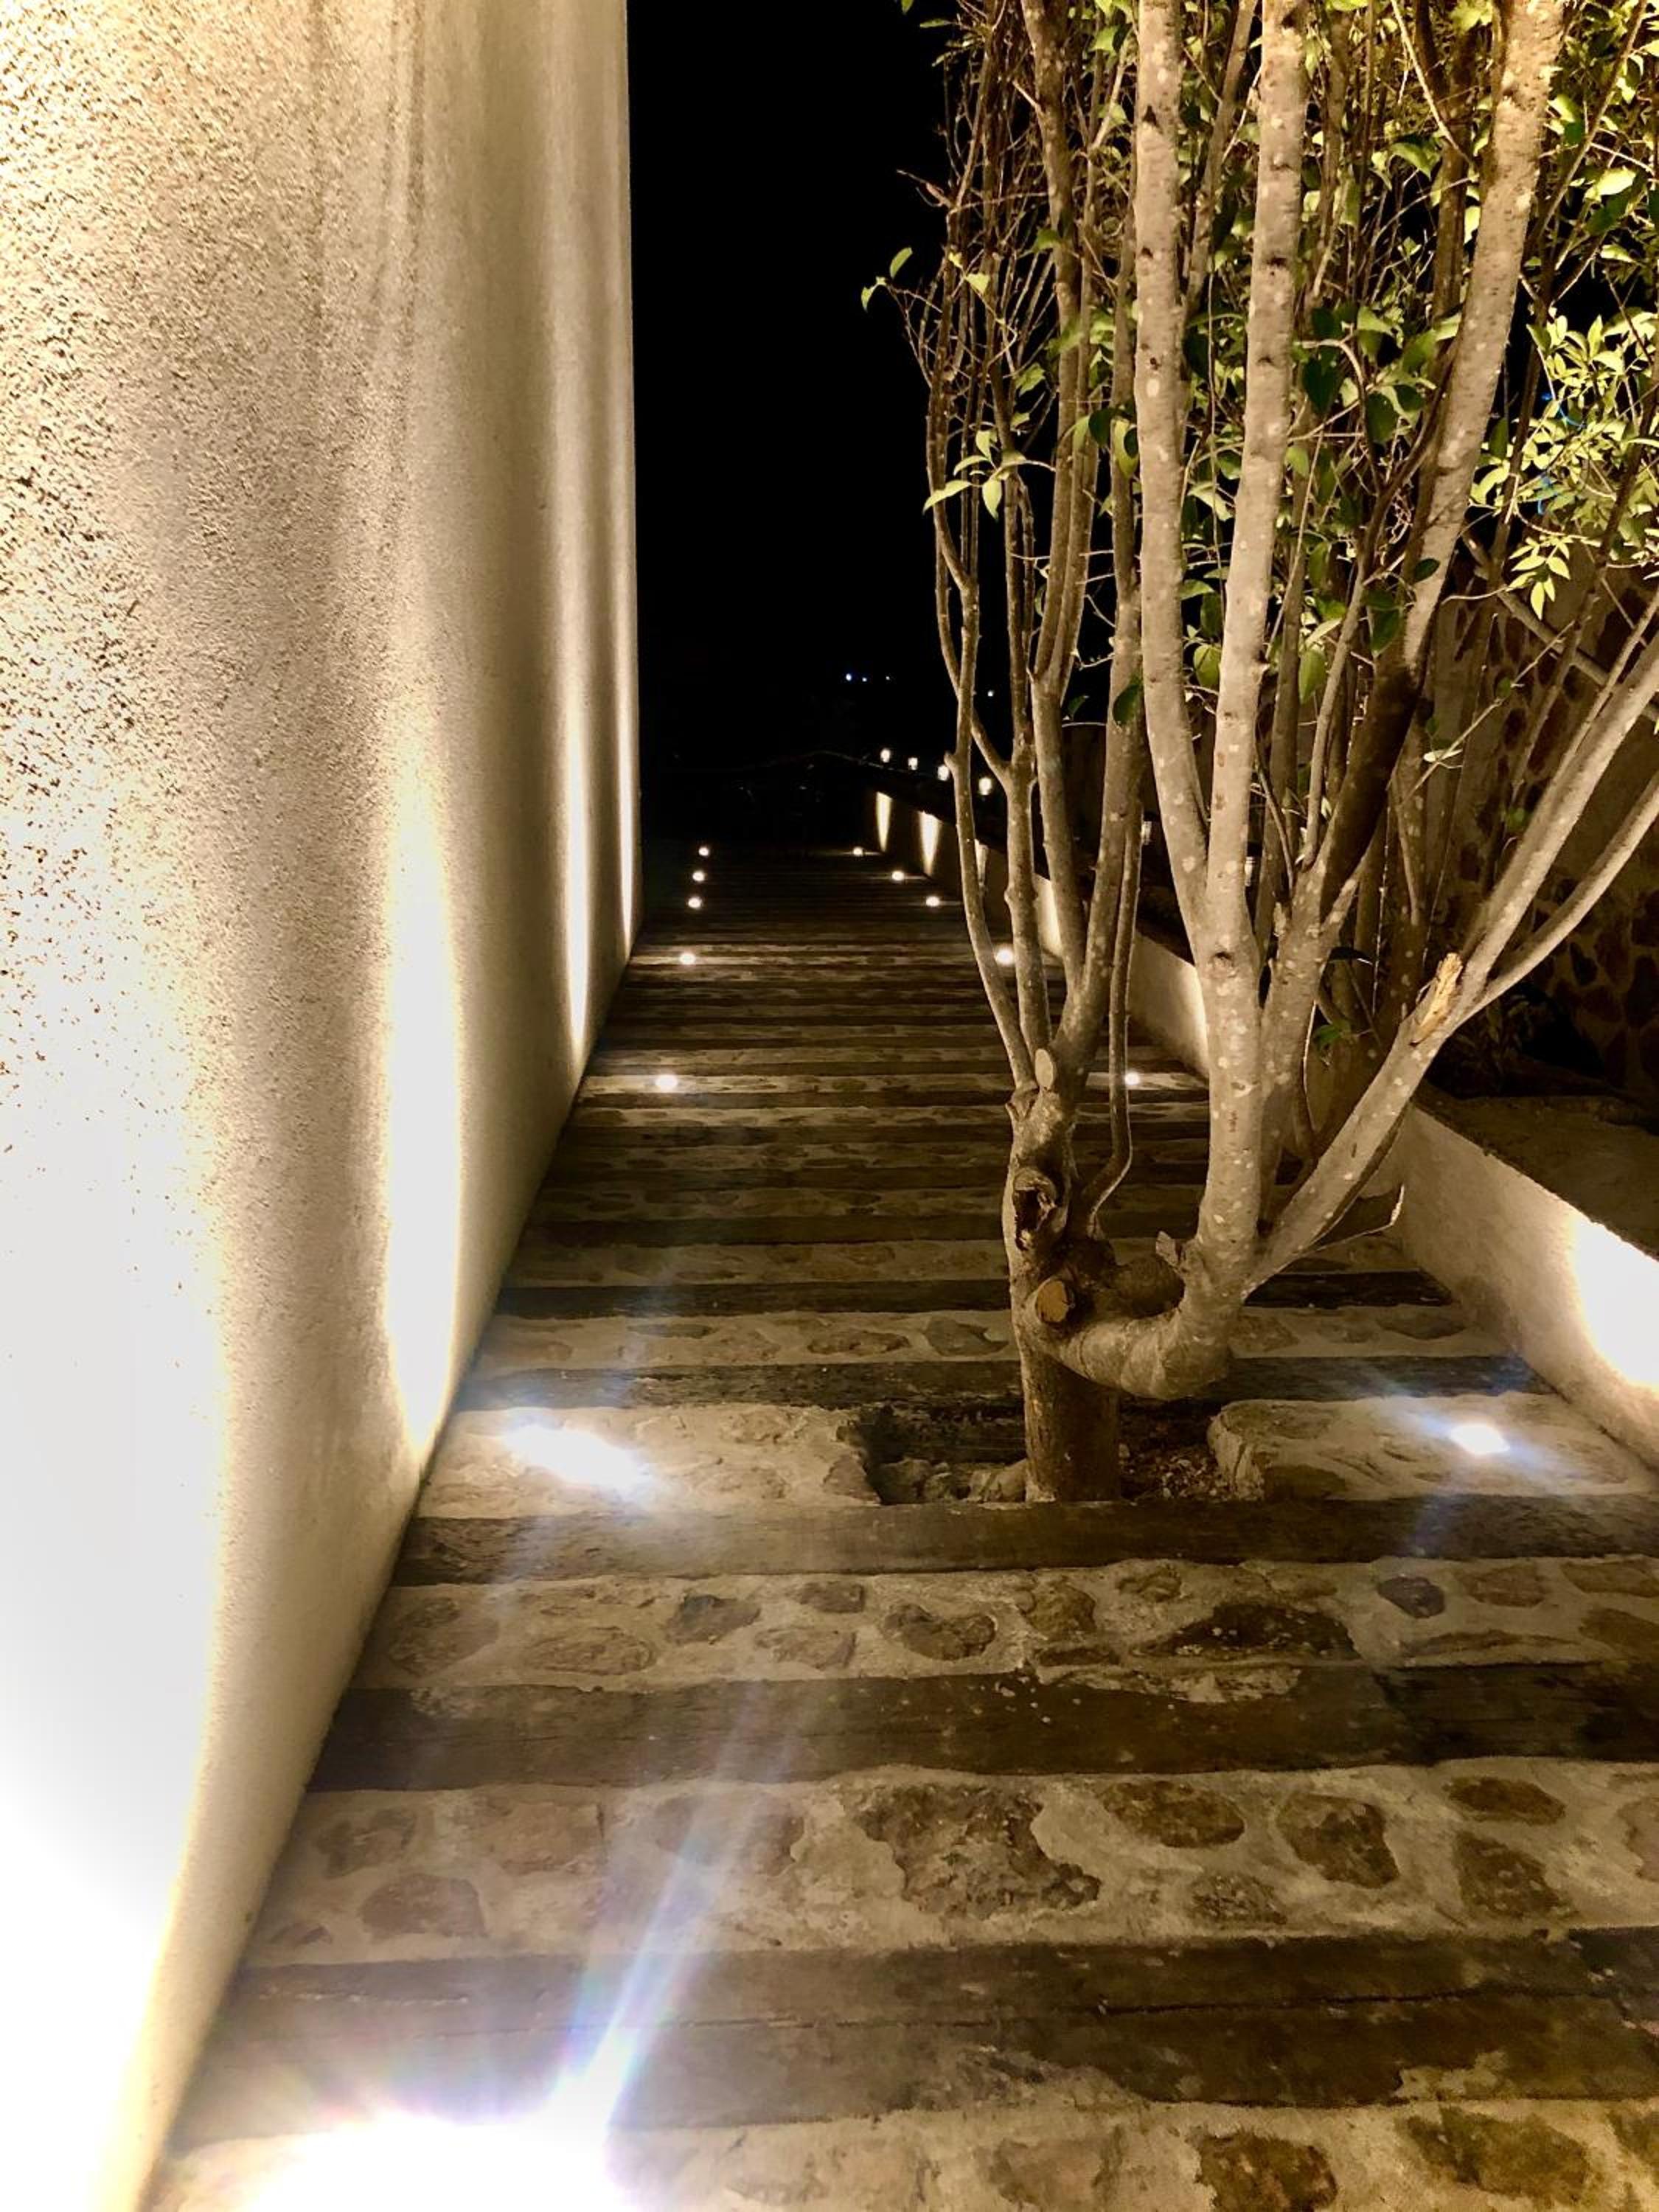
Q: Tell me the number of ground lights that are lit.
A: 13